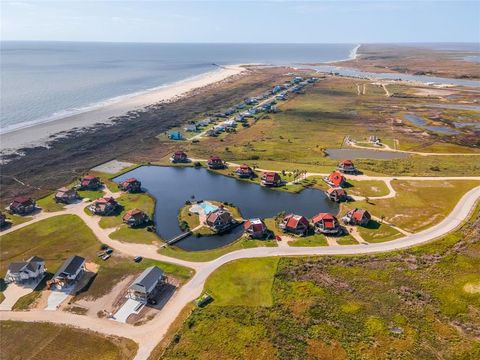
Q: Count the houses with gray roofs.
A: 3